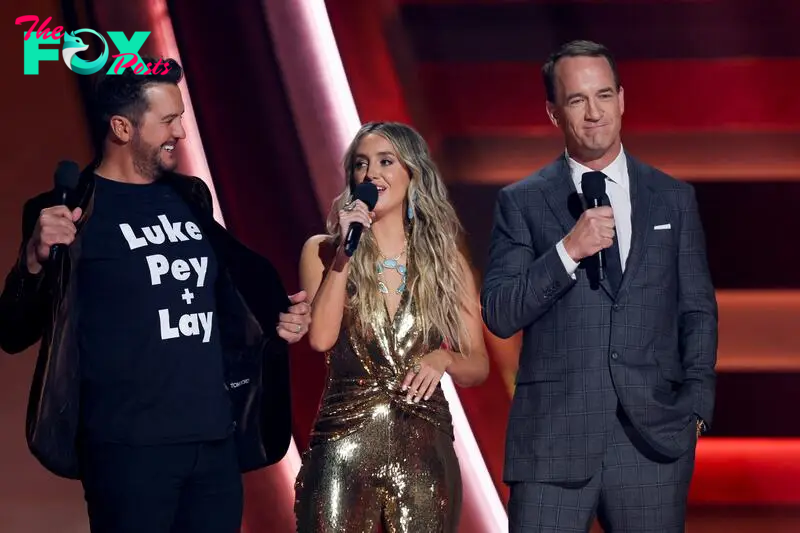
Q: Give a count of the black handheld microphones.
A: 3